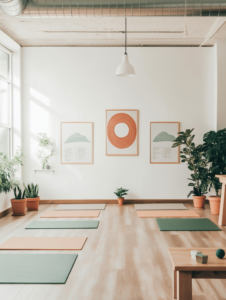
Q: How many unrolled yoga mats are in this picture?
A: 8